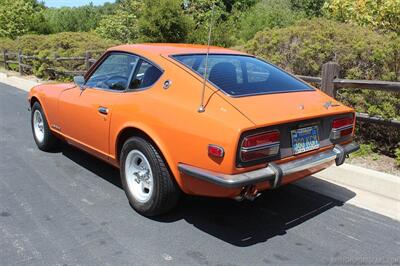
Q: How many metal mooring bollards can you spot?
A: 0